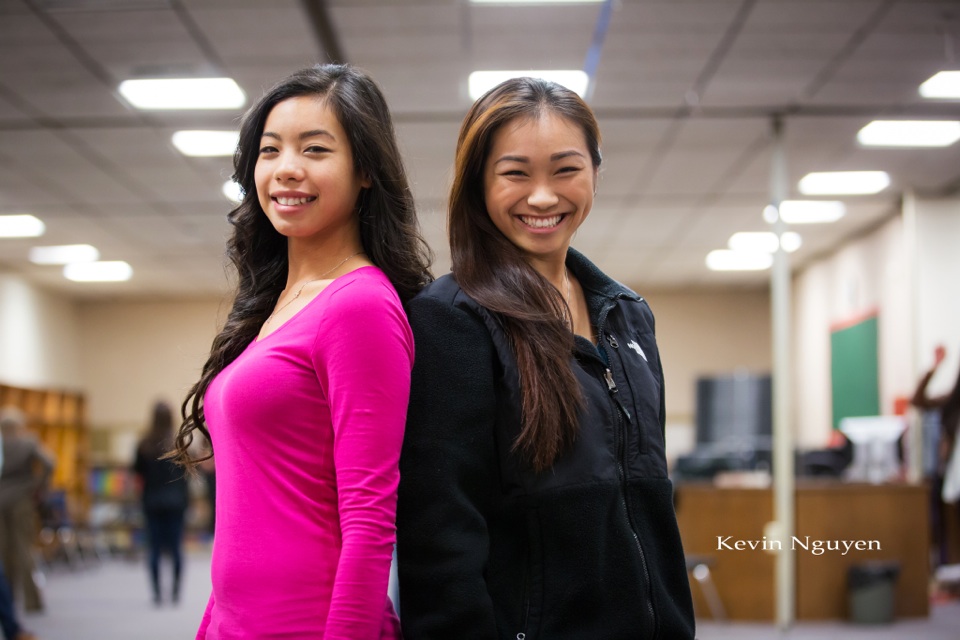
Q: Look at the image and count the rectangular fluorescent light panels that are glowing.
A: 14